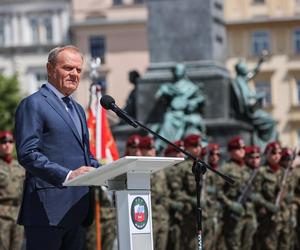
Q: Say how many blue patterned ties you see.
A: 1